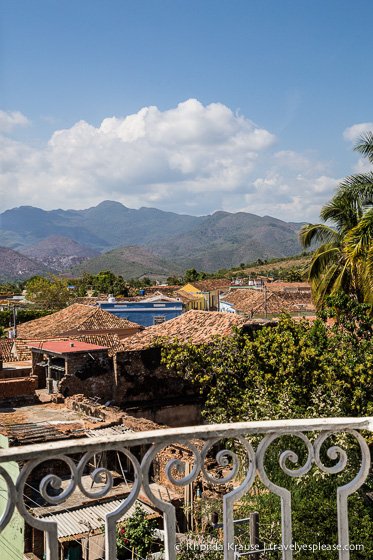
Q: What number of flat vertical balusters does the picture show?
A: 6